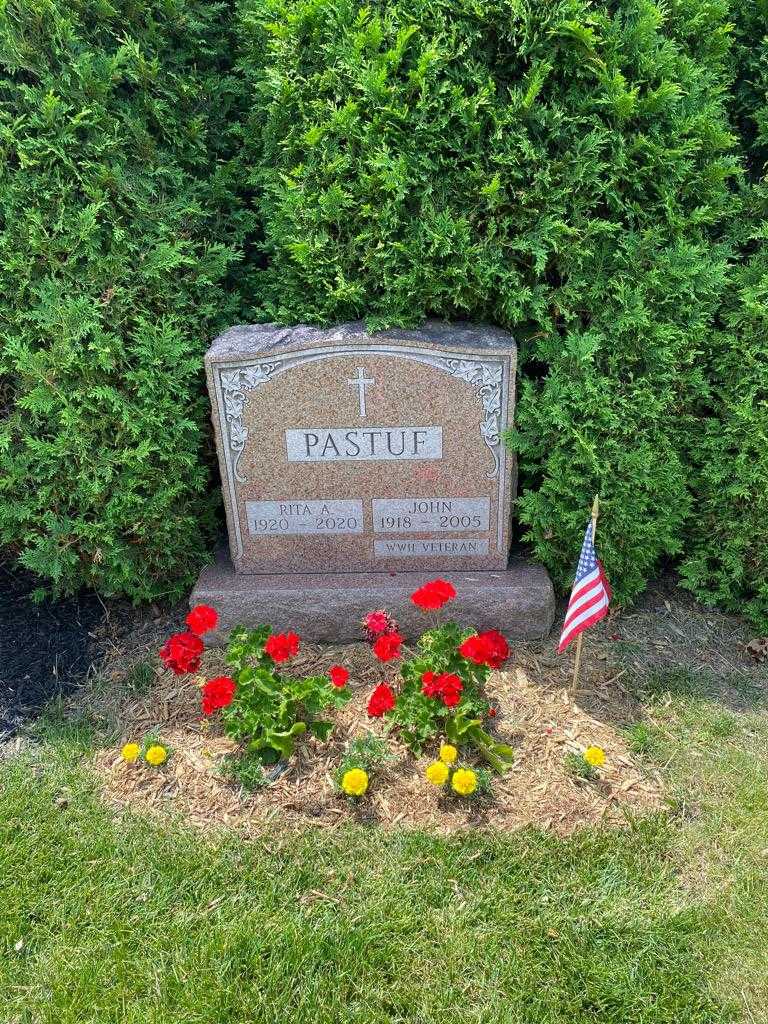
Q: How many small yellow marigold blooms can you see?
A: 7